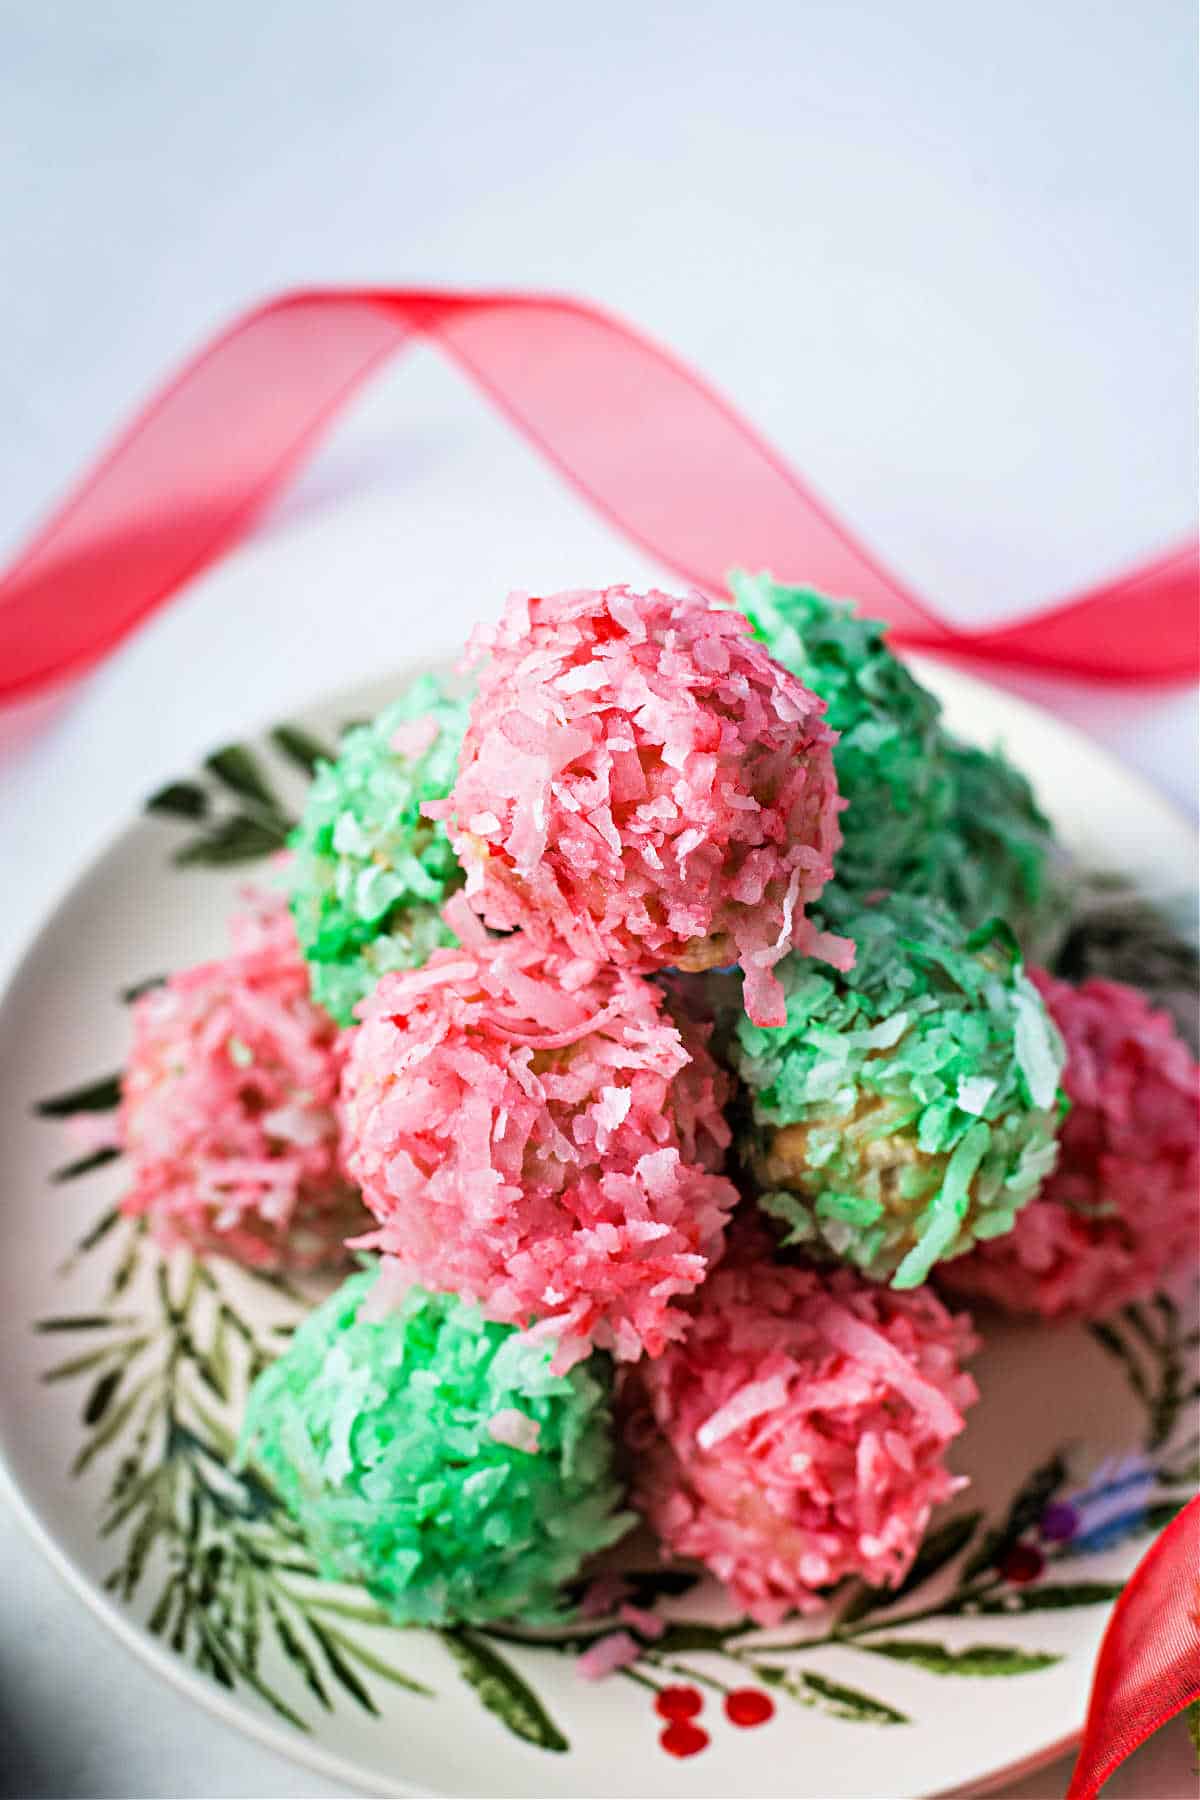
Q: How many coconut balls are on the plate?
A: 10